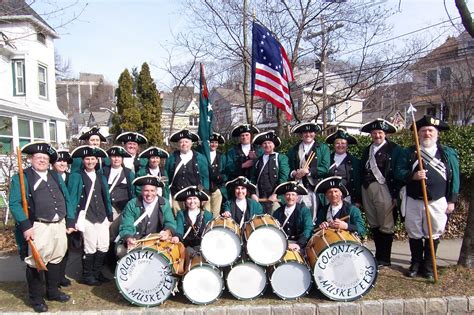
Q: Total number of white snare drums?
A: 5